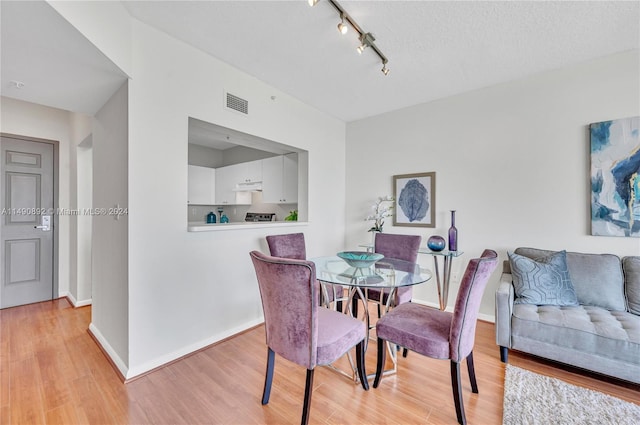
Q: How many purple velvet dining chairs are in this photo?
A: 4